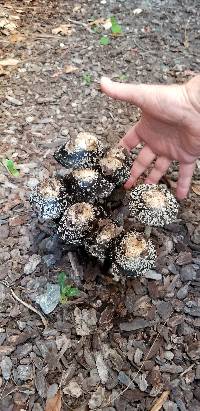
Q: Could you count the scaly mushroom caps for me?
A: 8